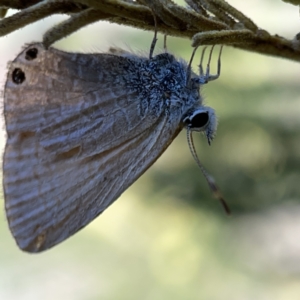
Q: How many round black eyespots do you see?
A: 2